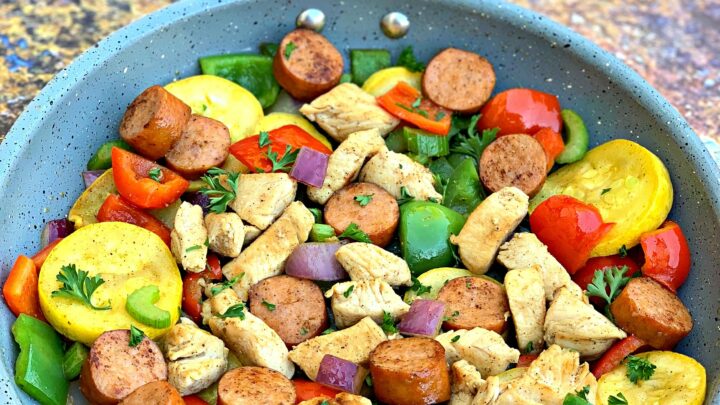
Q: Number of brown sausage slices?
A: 13